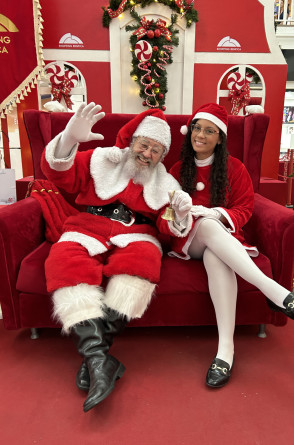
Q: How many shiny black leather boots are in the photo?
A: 2